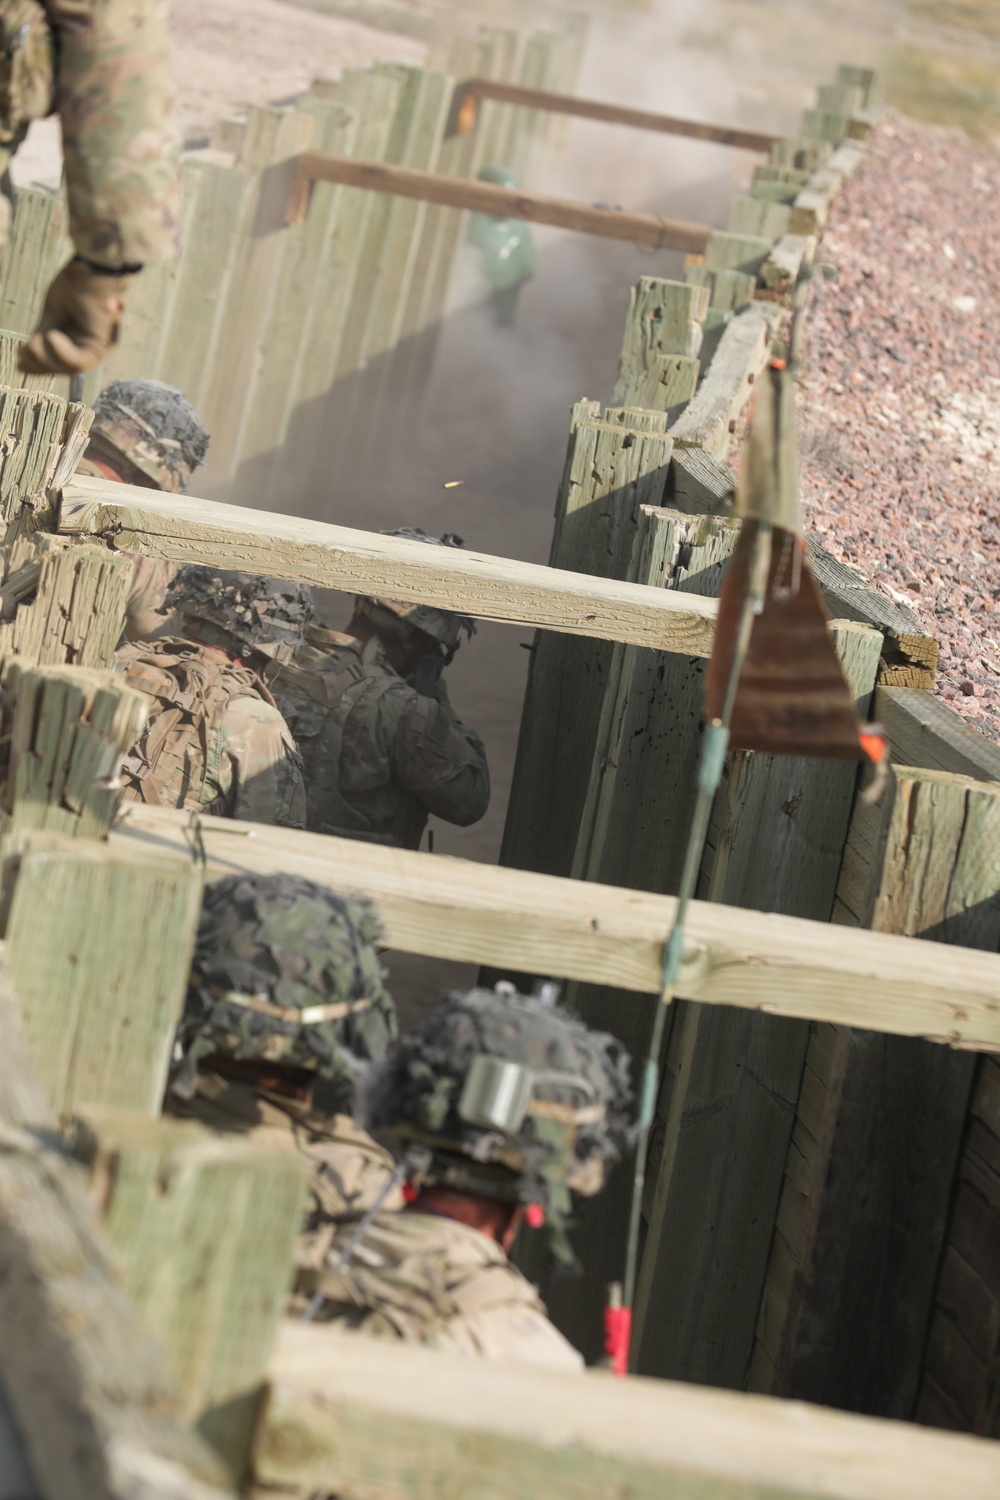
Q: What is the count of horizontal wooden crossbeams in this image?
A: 5